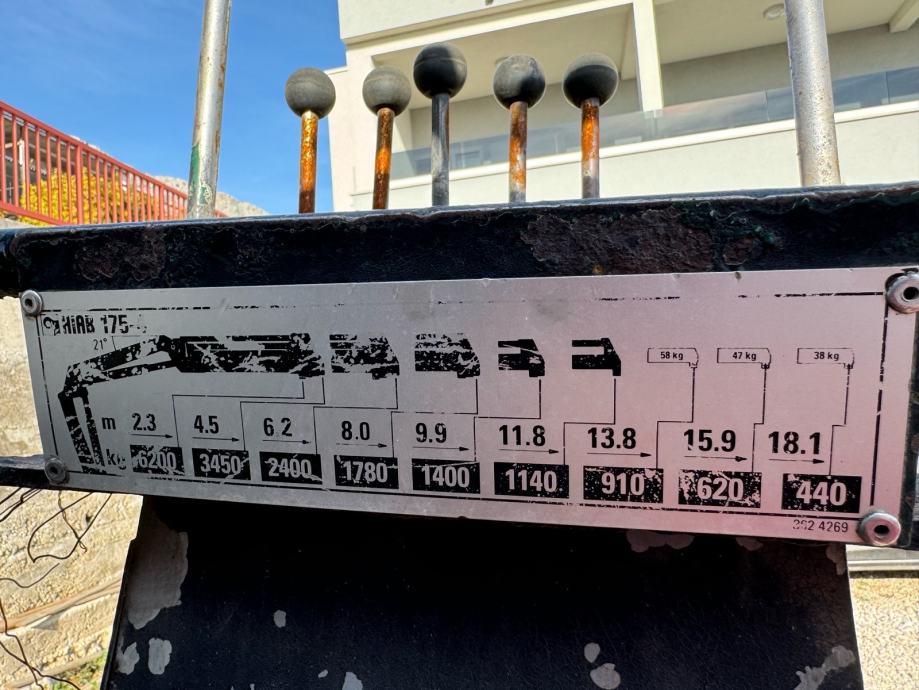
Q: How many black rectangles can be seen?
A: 9